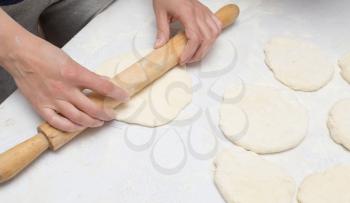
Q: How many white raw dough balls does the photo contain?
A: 7